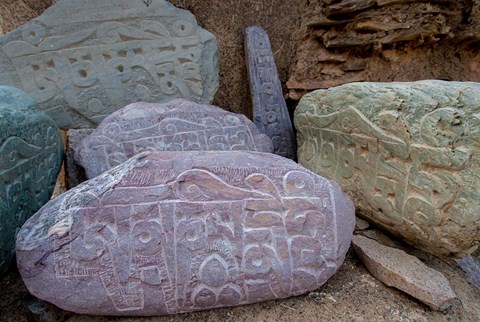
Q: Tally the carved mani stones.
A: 6